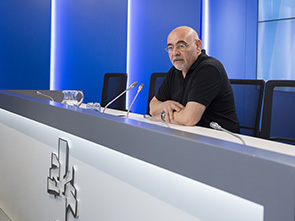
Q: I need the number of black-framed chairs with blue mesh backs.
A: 4